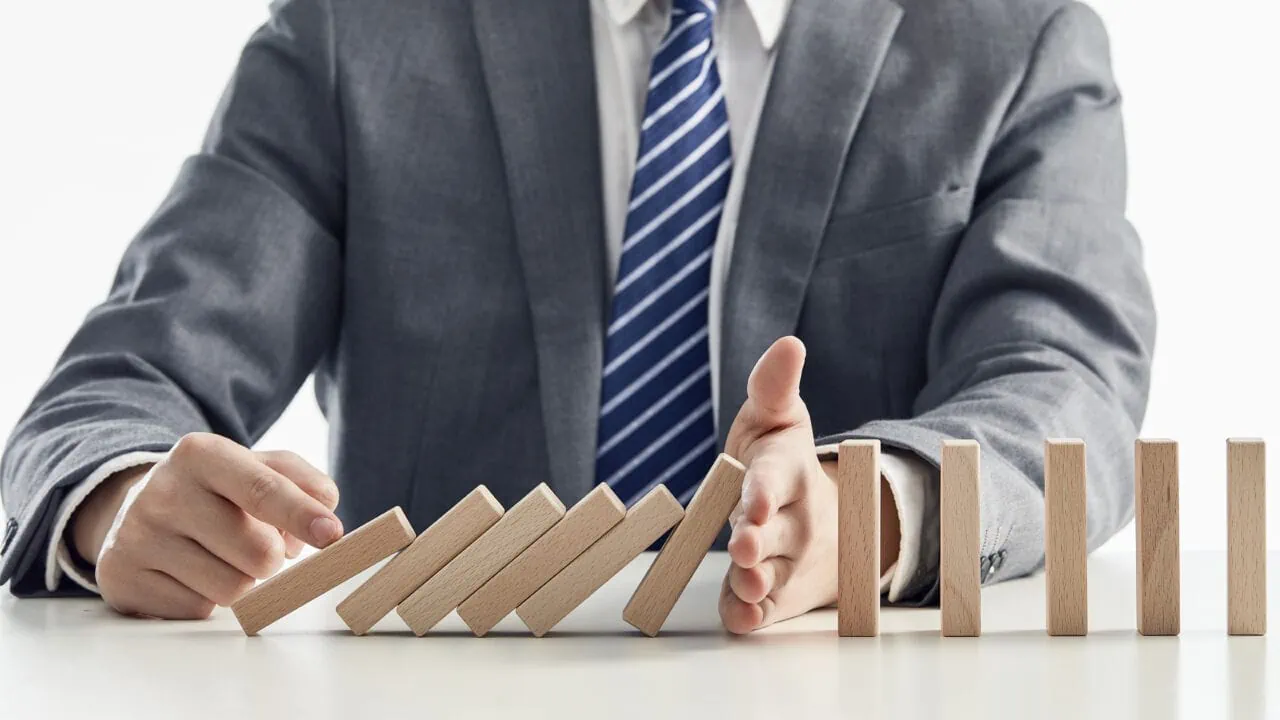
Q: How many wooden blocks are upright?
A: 5